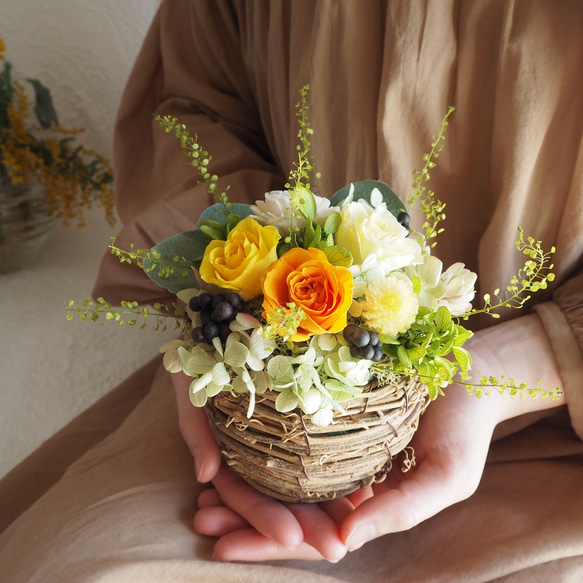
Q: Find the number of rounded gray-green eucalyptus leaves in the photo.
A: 3